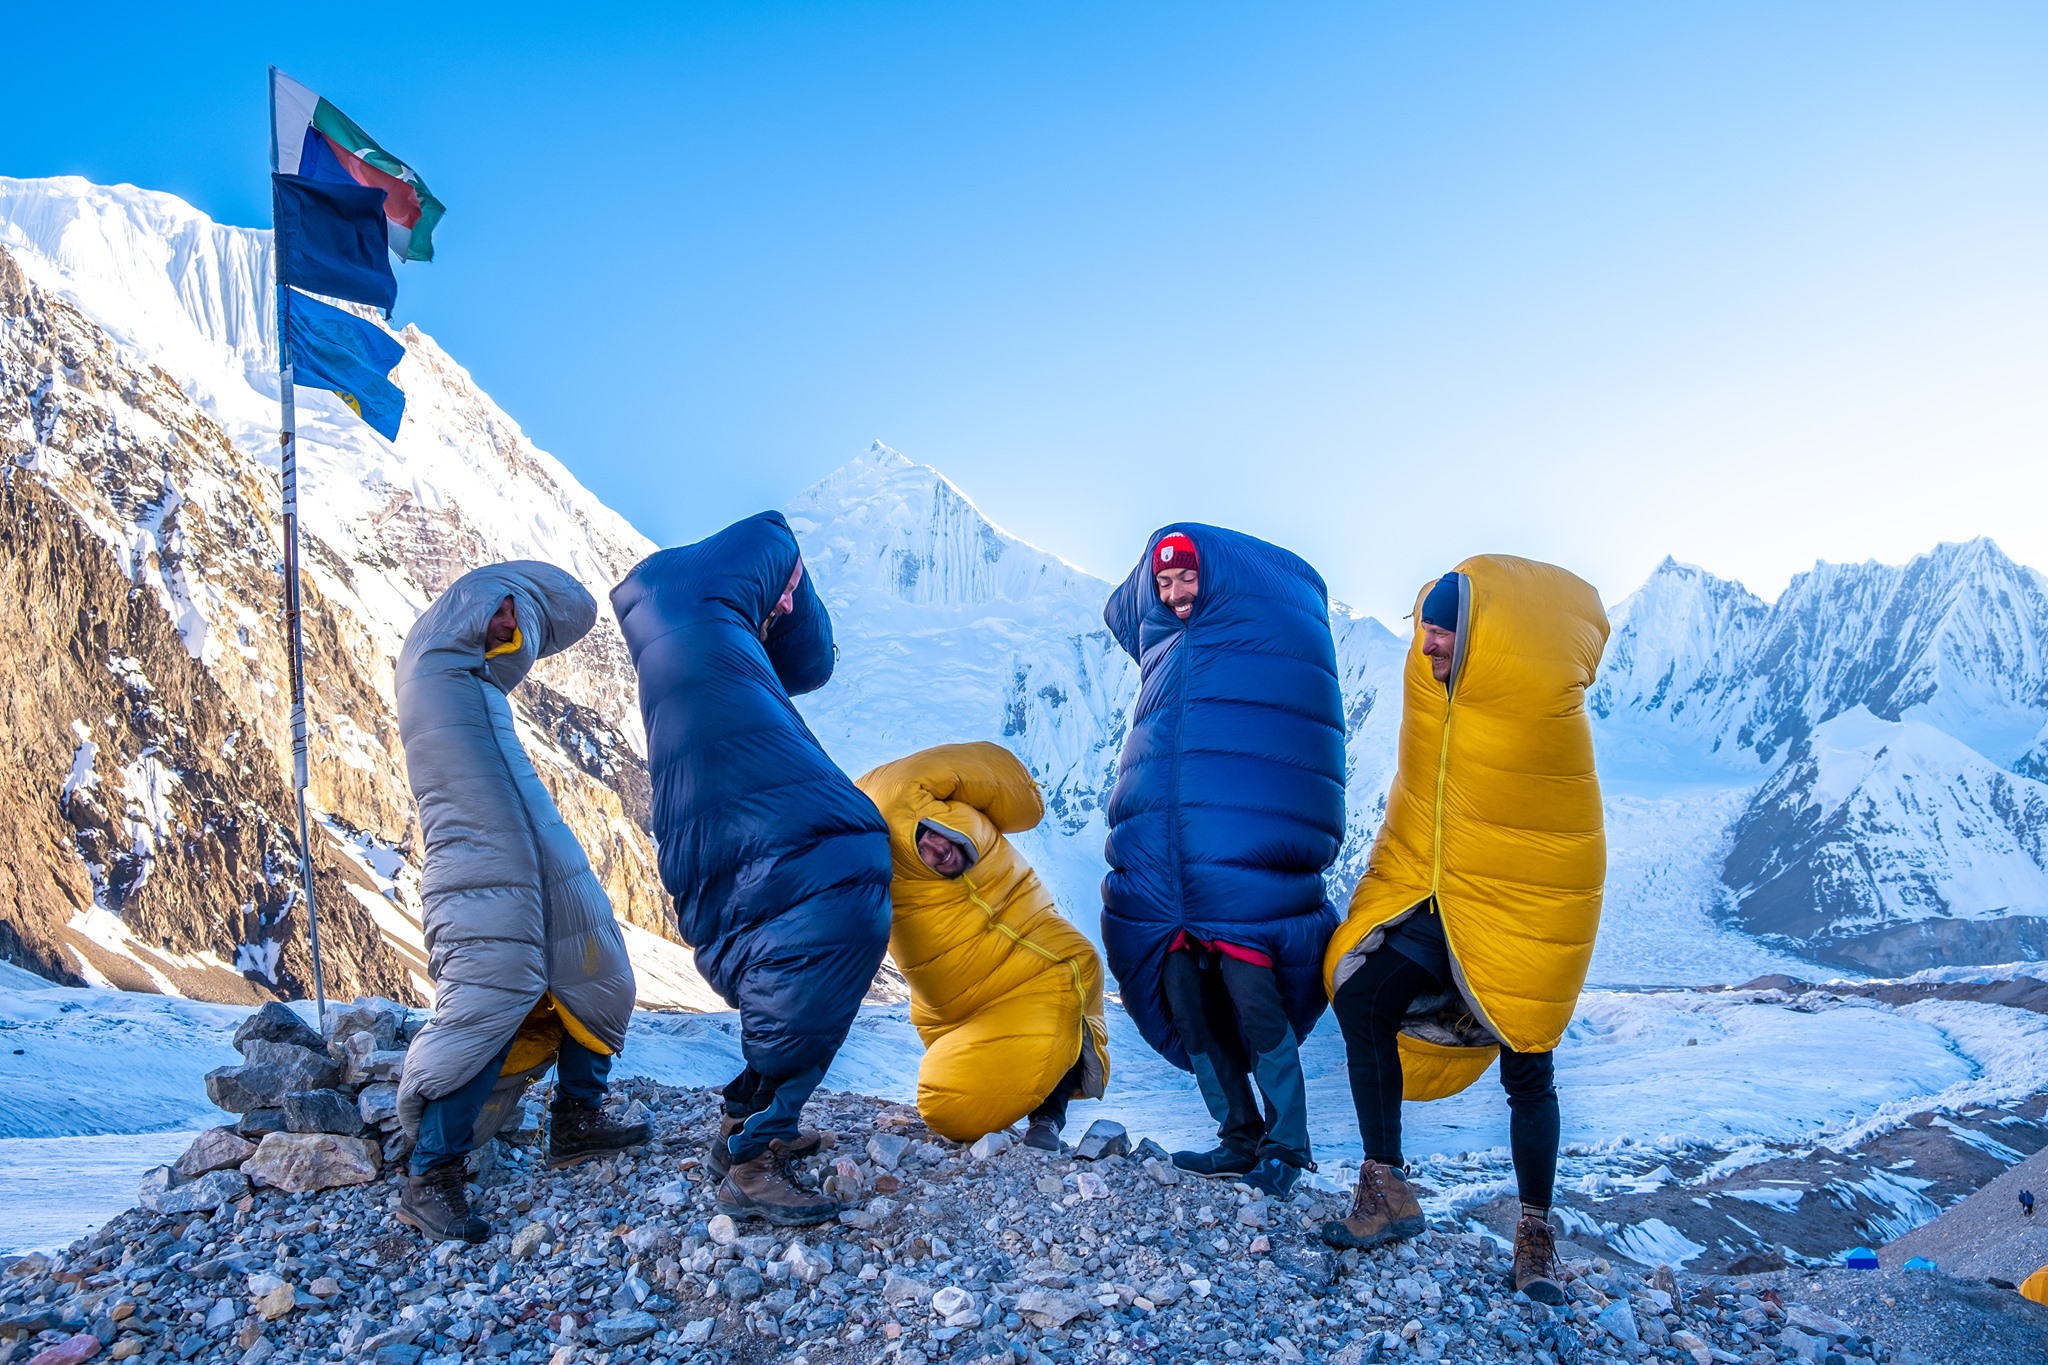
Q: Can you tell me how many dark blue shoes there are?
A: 2